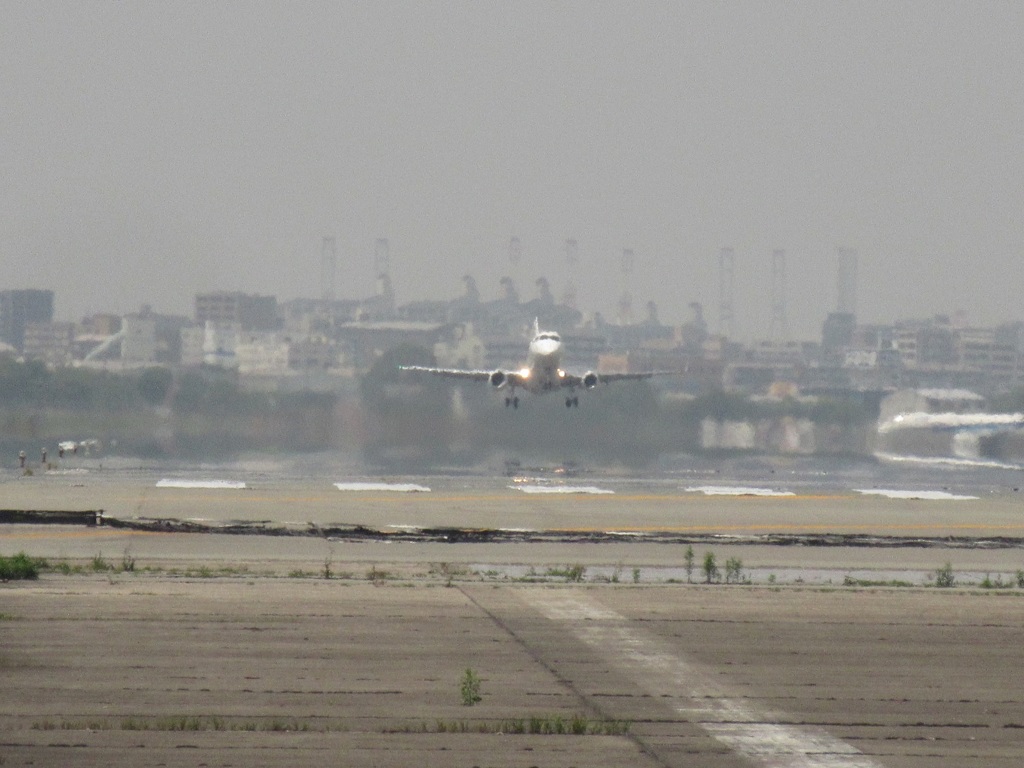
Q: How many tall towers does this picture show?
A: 8